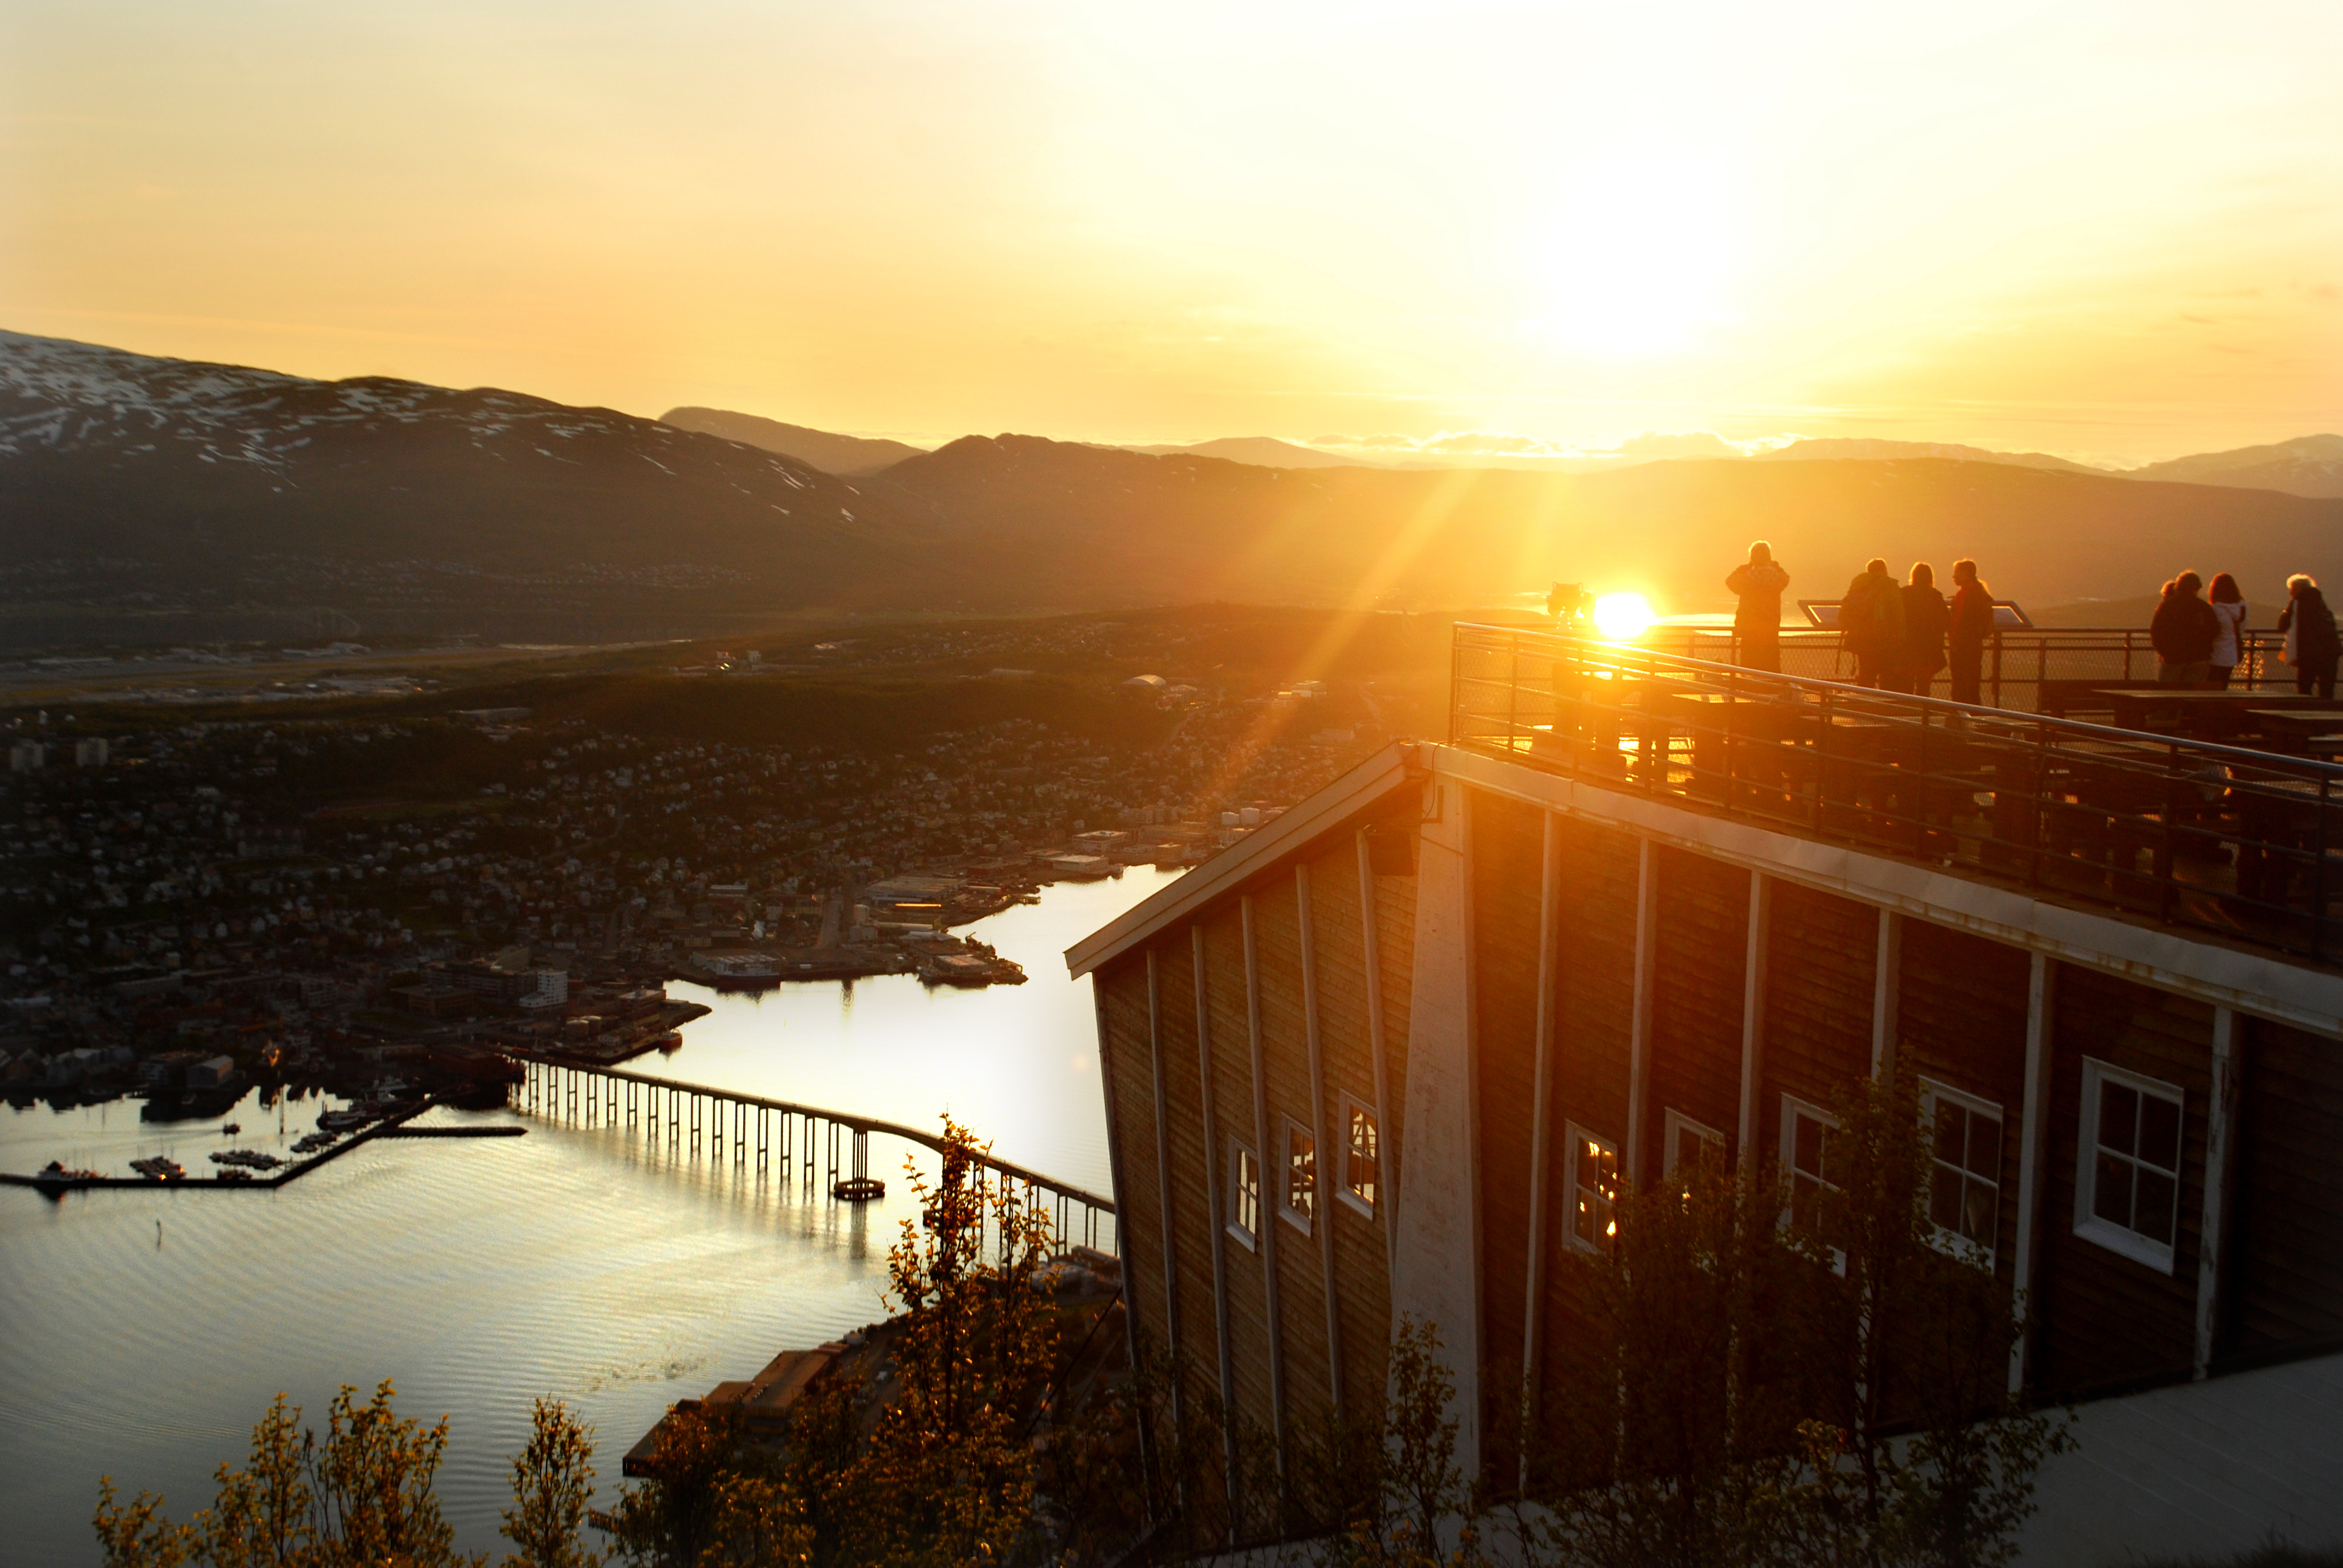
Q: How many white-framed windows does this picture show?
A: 8